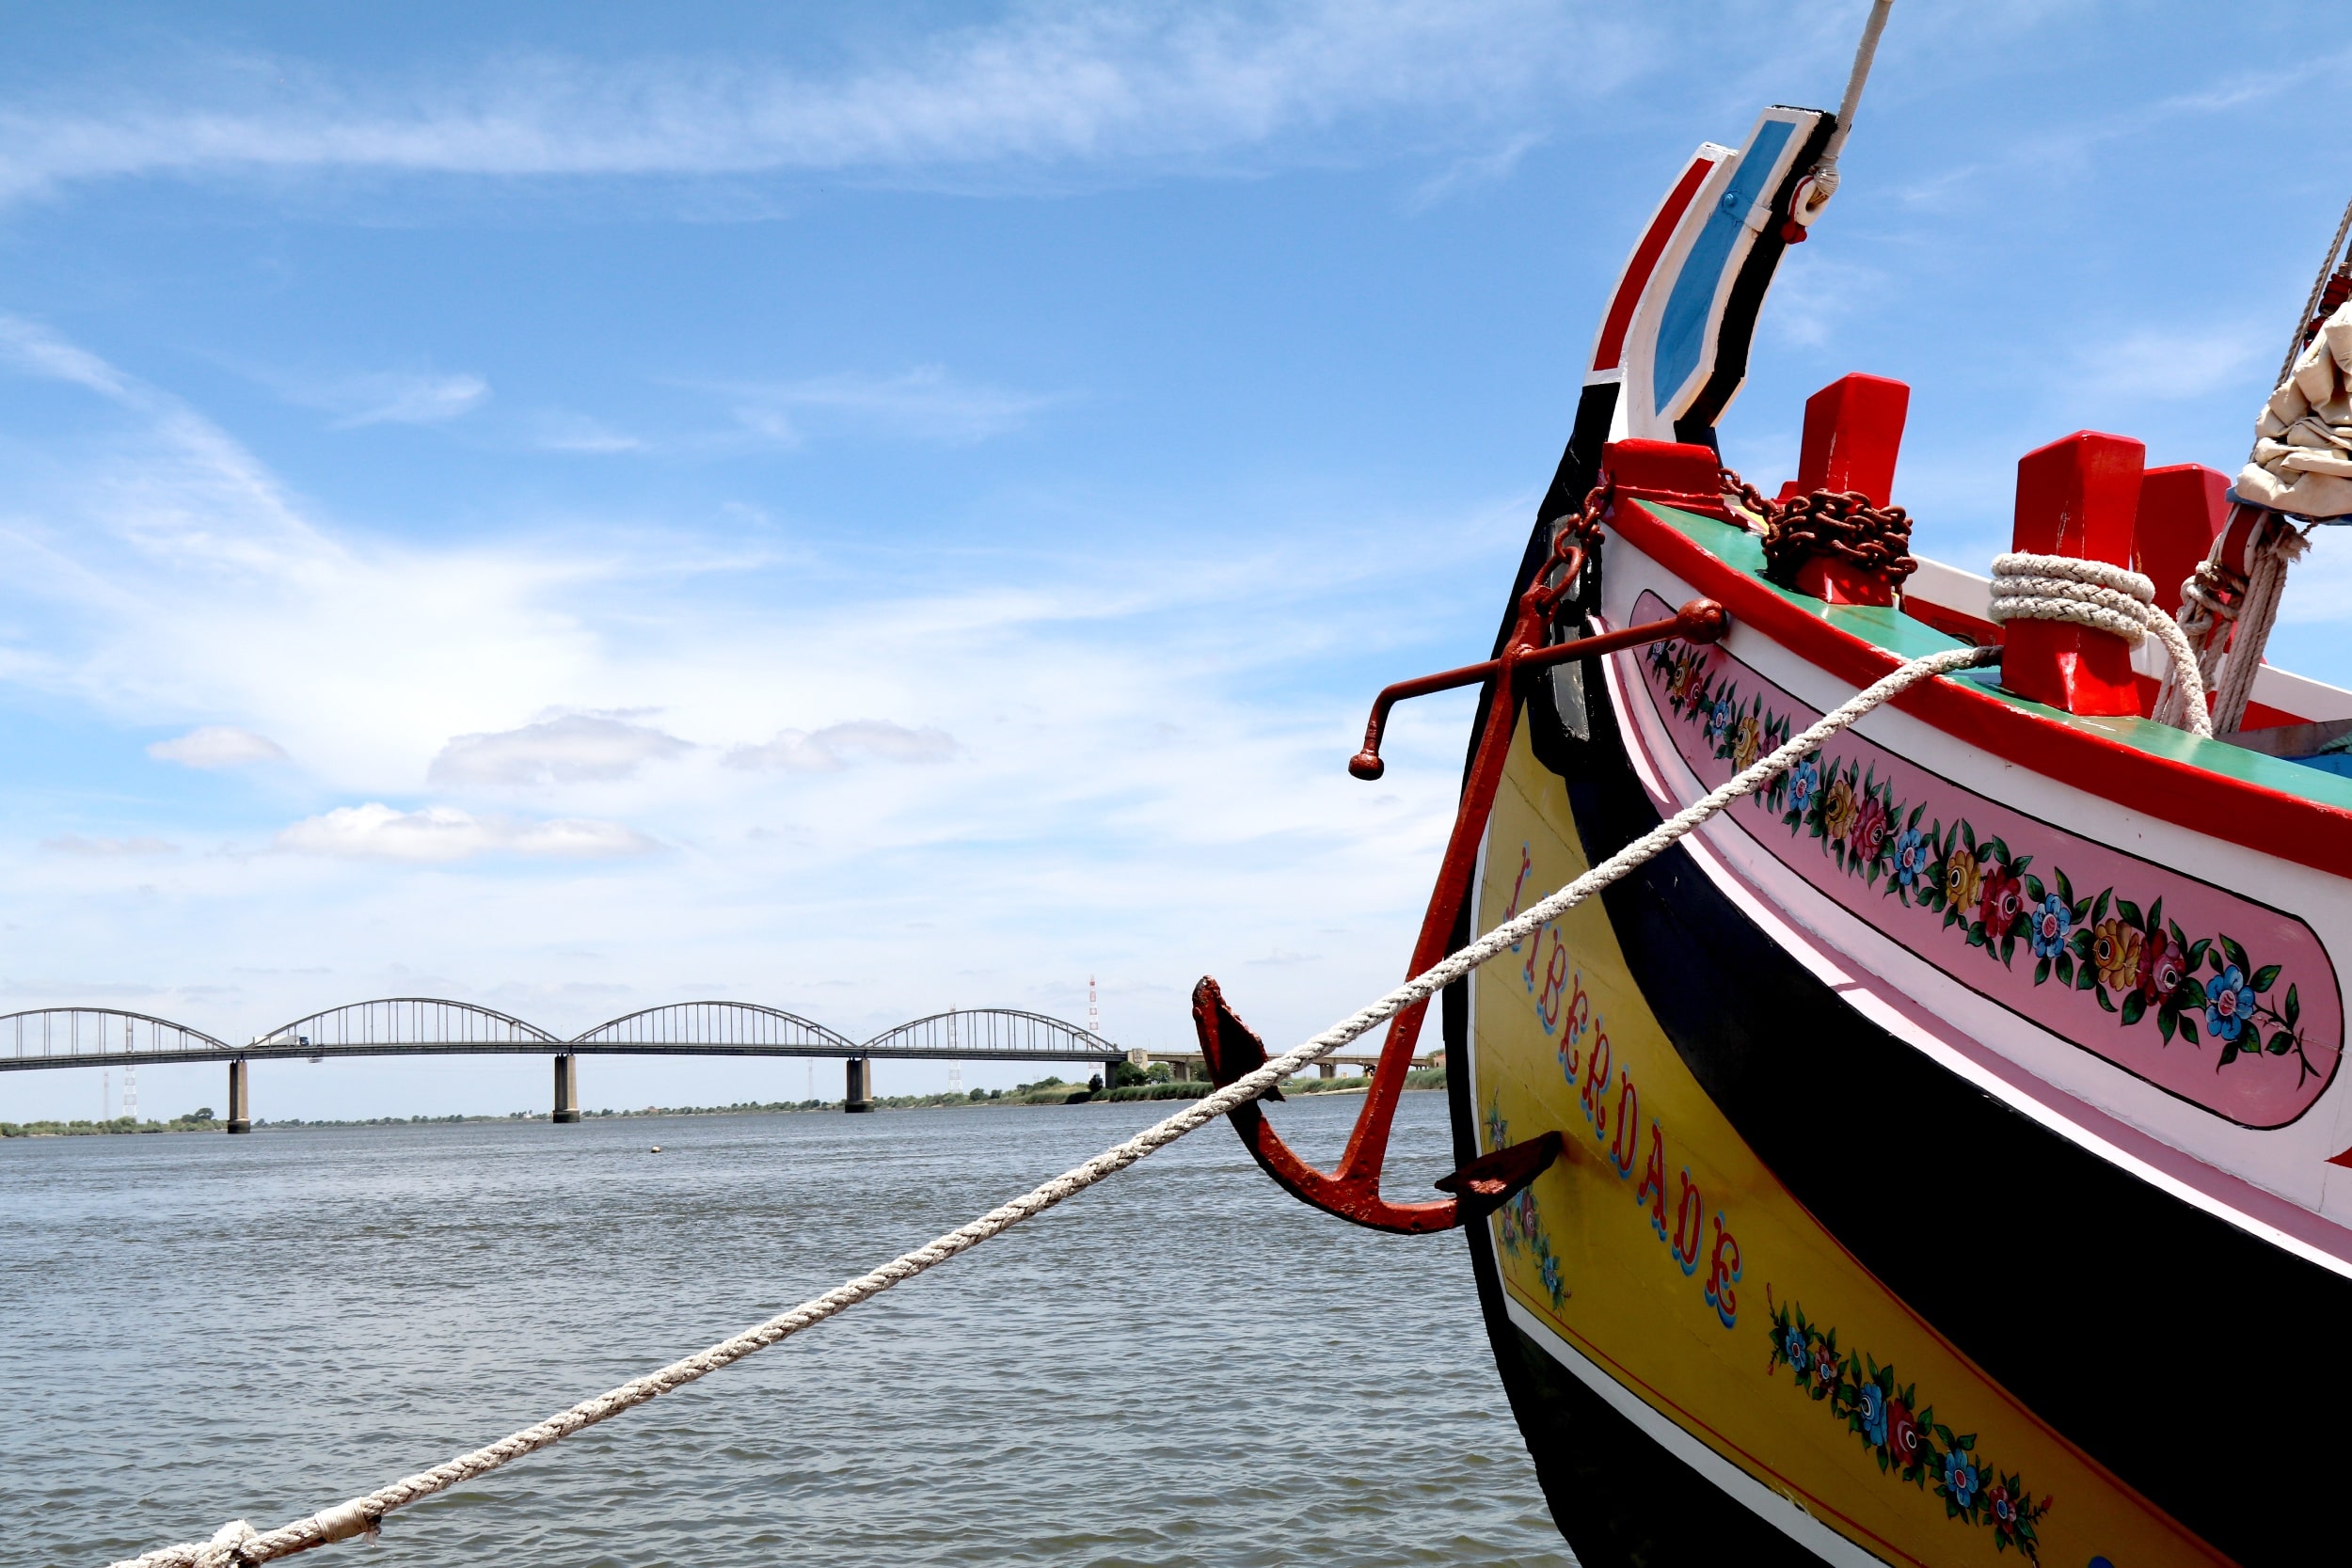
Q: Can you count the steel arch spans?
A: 4